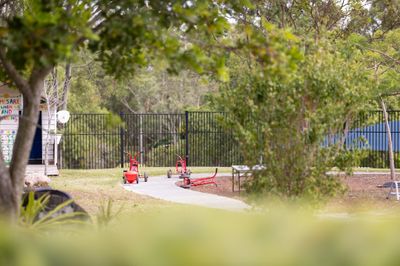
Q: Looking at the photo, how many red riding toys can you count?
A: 3